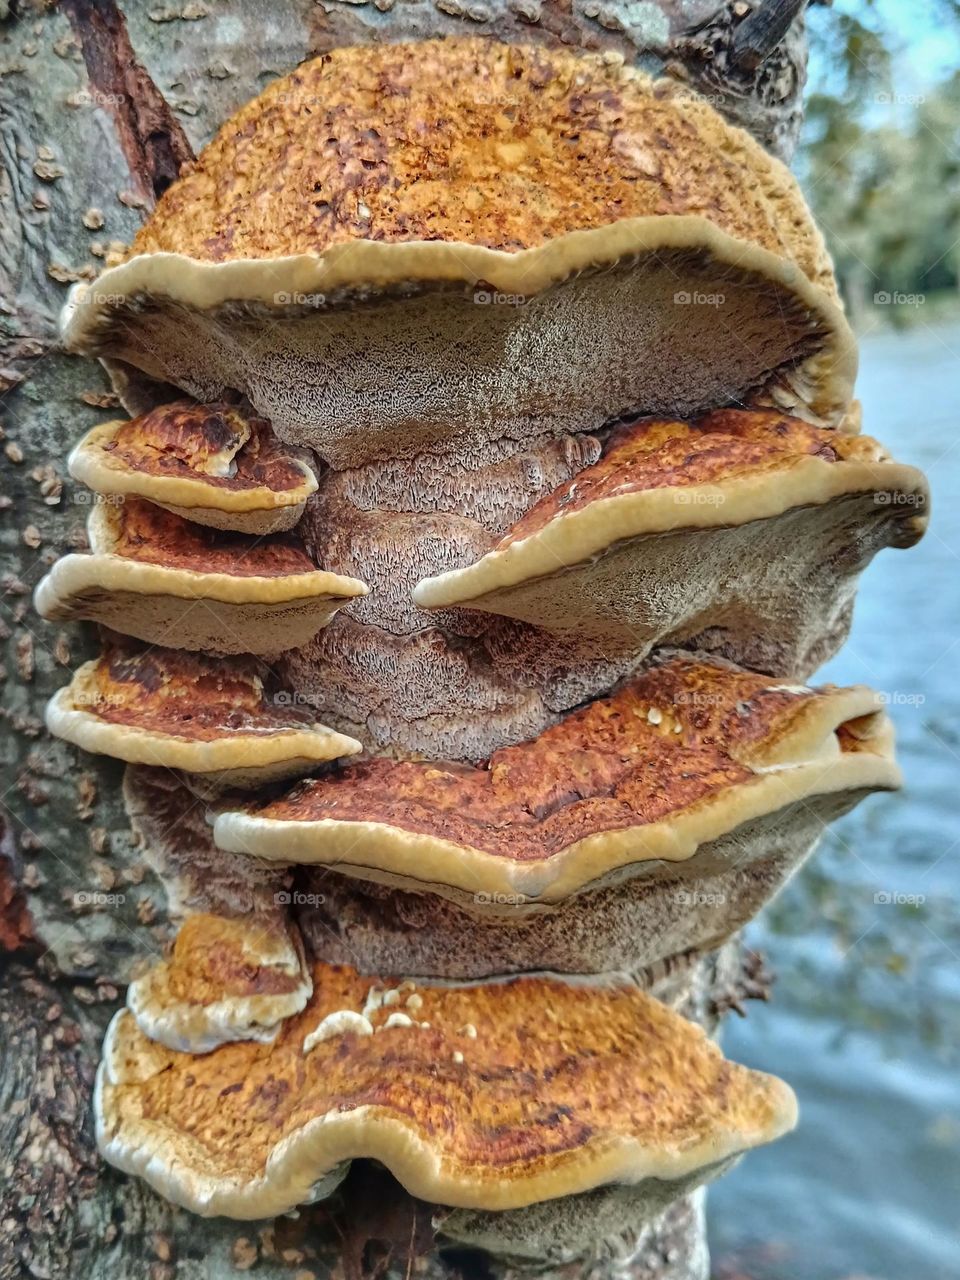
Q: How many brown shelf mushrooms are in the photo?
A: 8